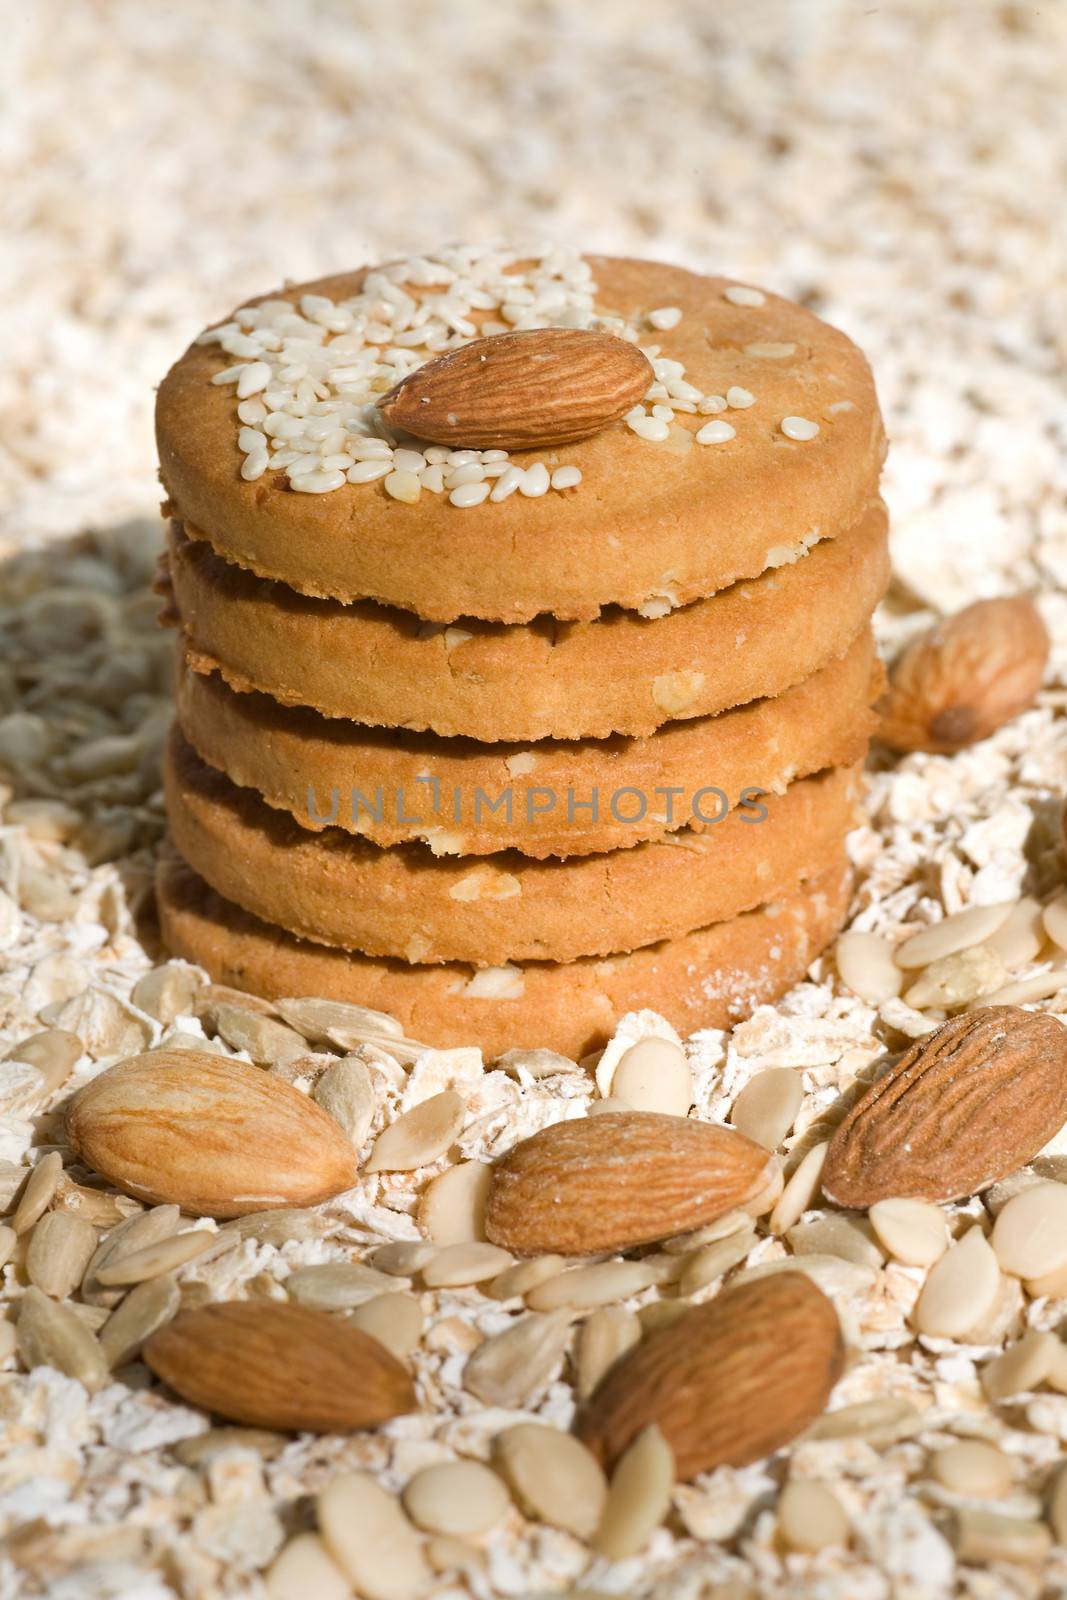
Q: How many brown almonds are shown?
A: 7